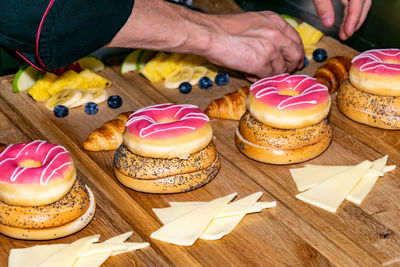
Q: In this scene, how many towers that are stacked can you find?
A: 4